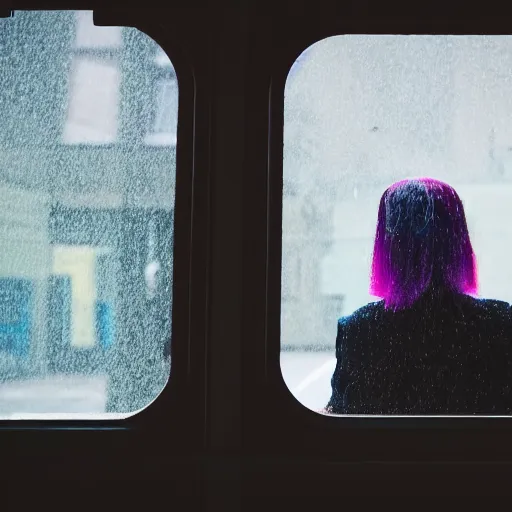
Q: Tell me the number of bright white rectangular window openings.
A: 2